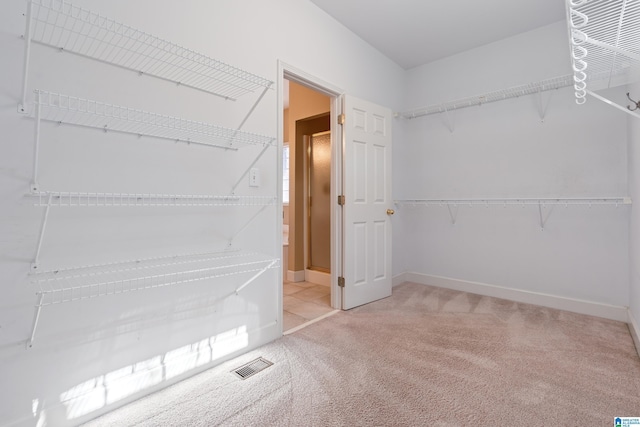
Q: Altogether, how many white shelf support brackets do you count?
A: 14